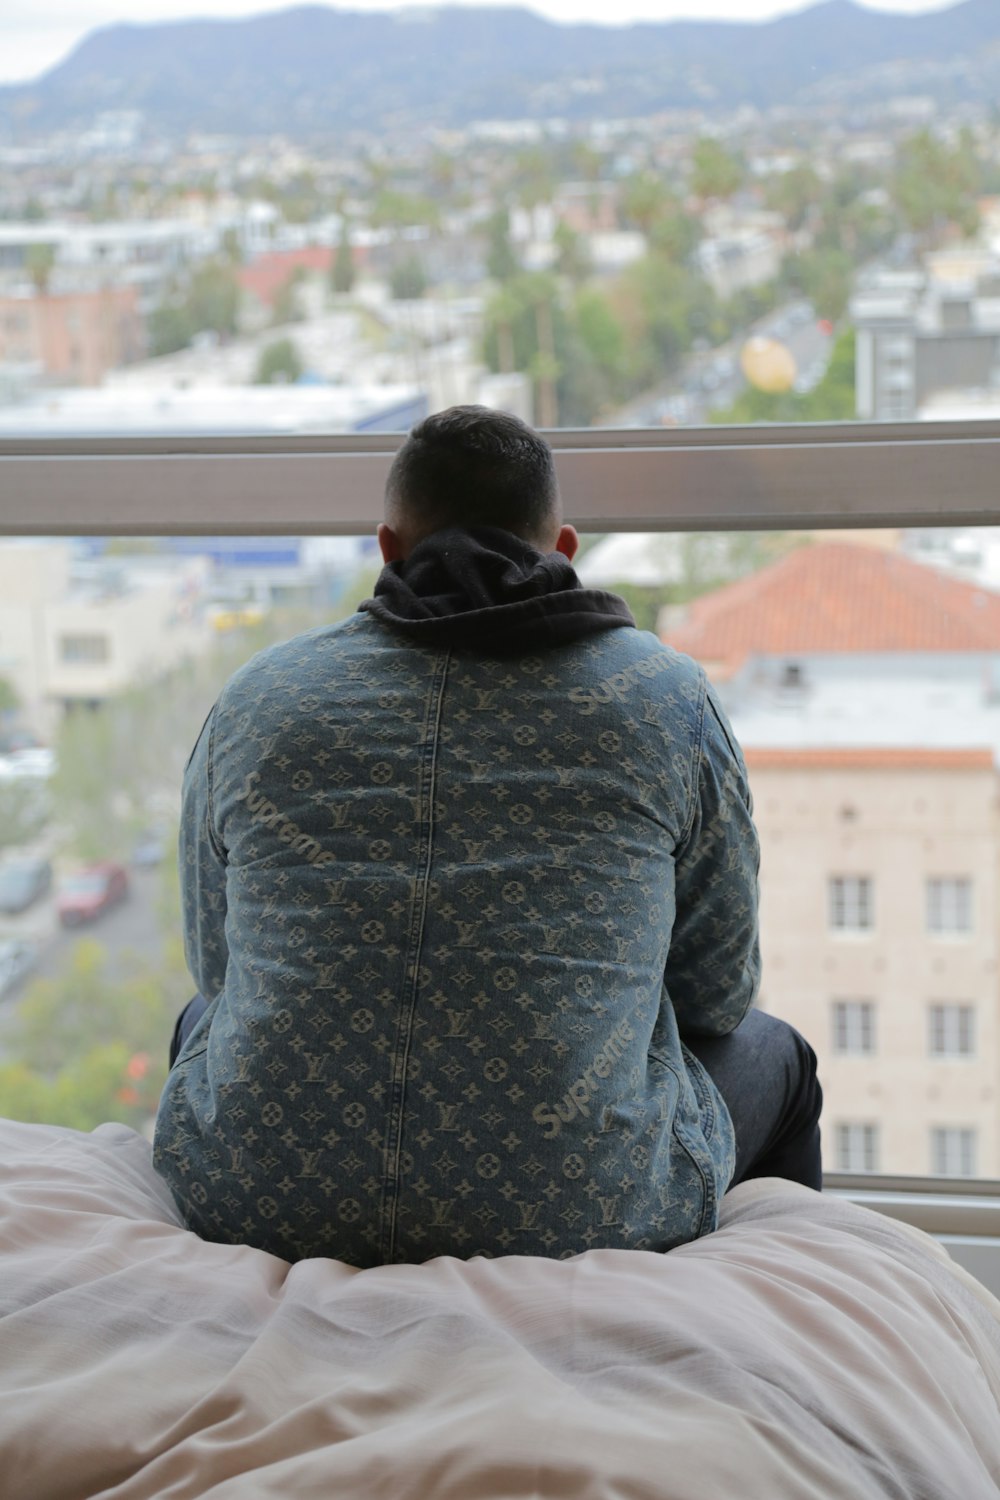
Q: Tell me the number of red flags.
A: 0